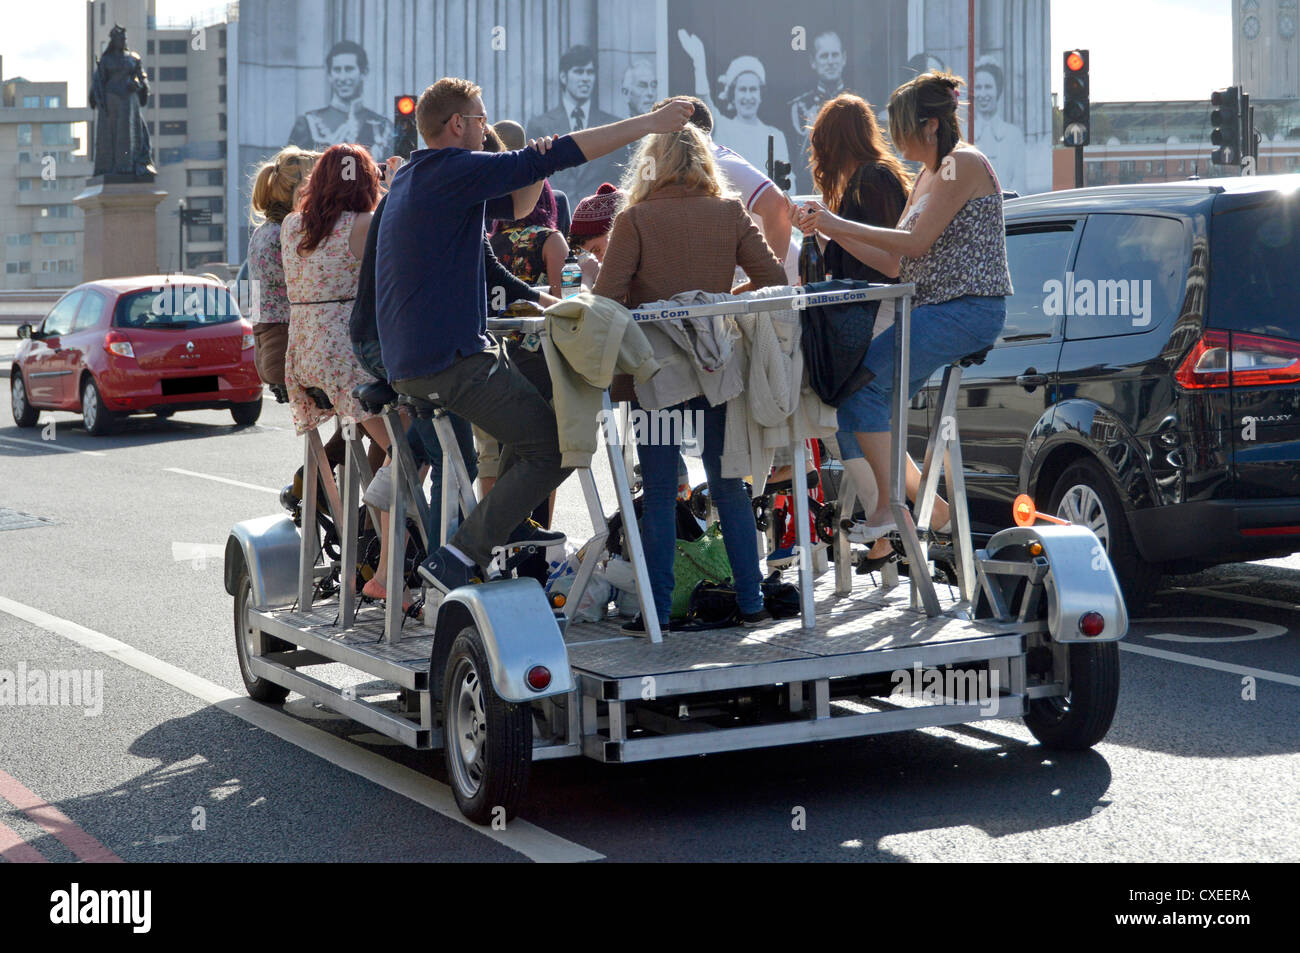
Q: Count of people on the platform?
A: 11